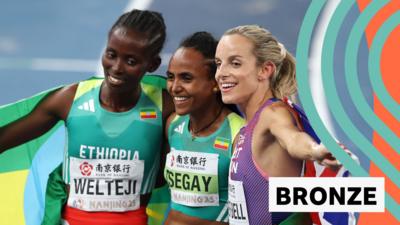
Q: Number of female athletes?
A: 3